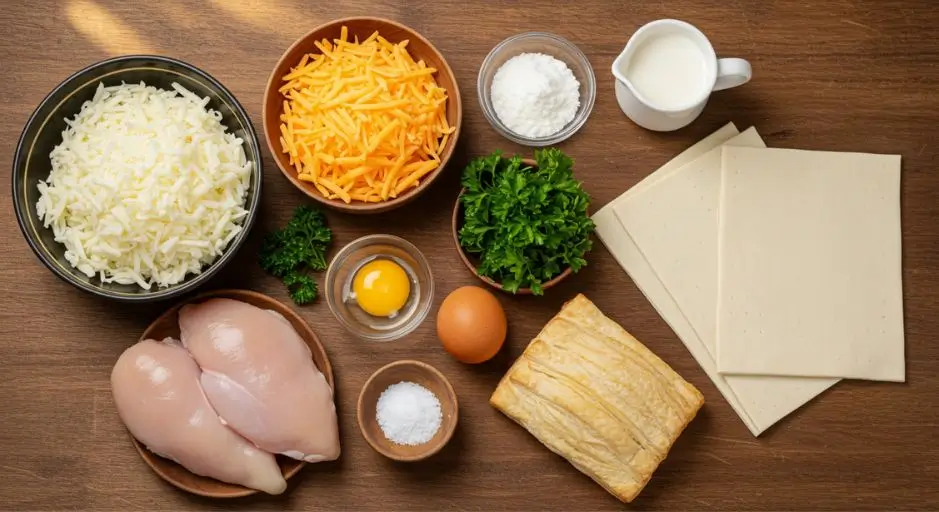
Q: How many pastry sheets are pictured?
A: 3